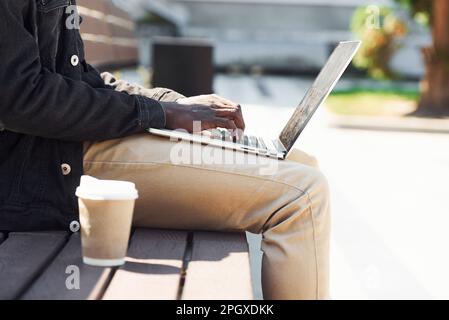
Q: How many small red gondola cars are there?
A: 0